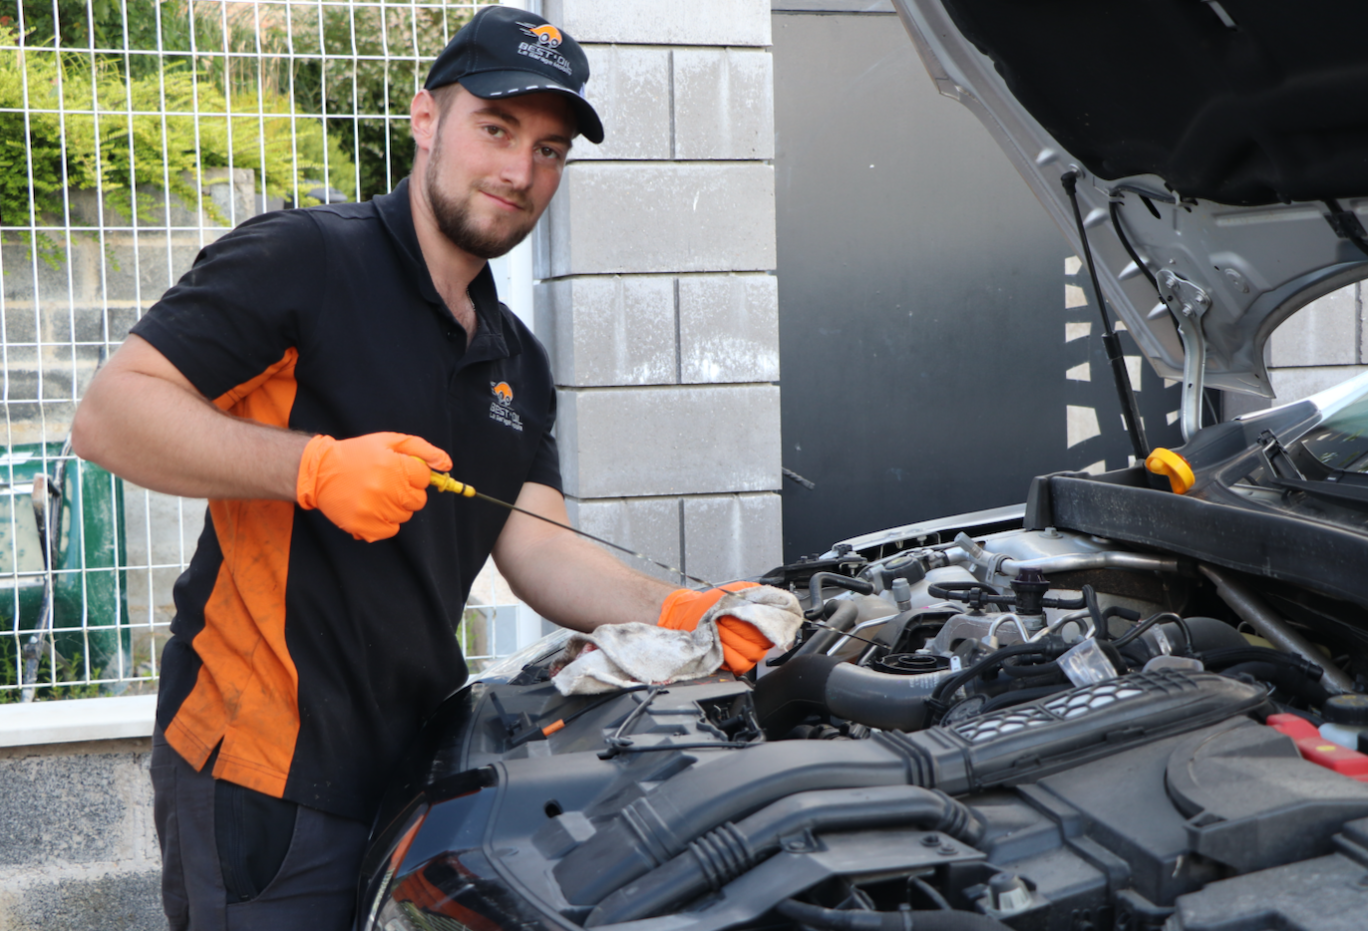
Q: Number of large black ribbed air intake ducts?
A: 2